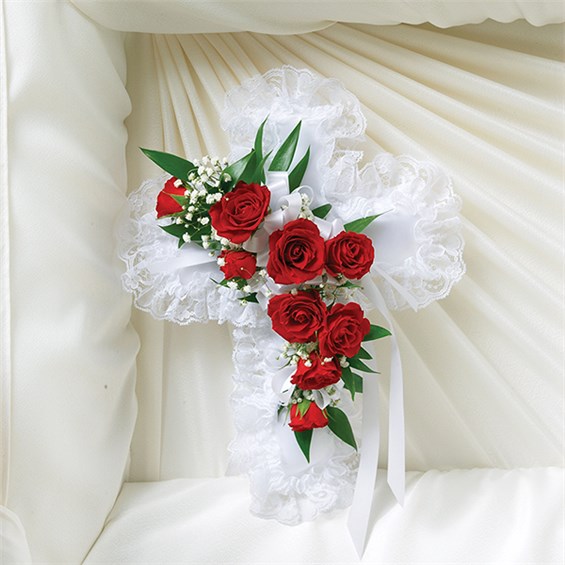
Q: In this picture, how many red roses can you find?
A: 9